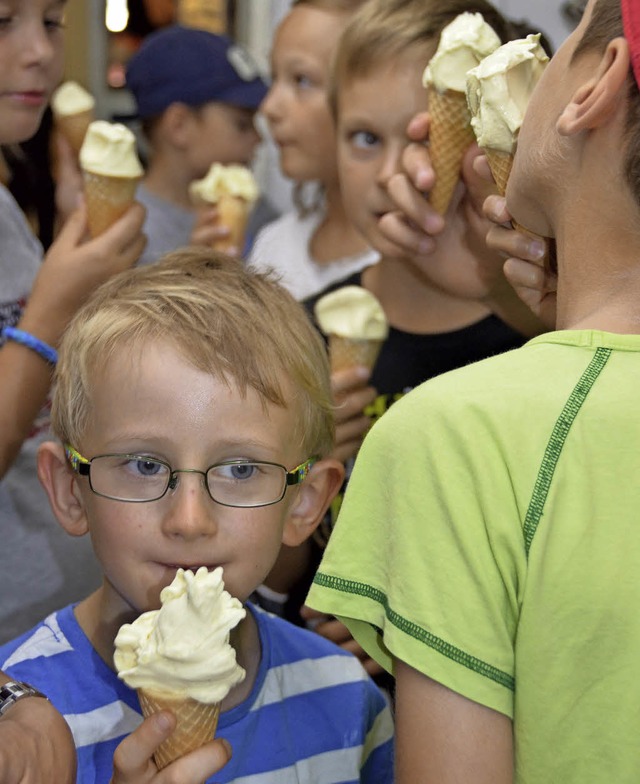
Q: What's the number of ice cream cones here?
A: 7